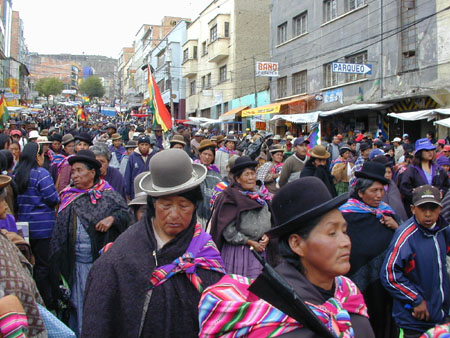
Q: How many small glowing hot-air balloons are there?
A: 0